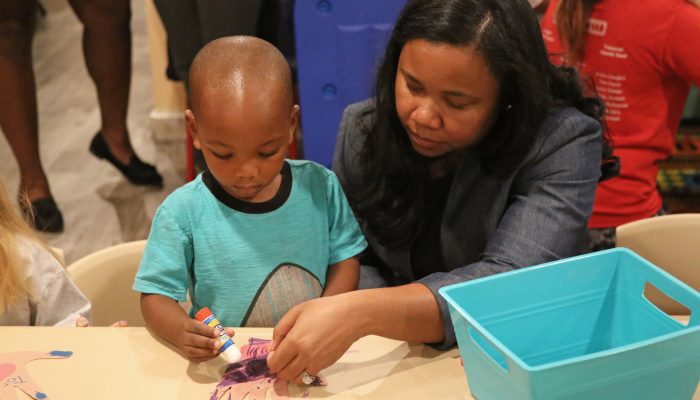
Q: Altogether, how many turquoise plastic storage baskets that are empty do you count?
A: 1